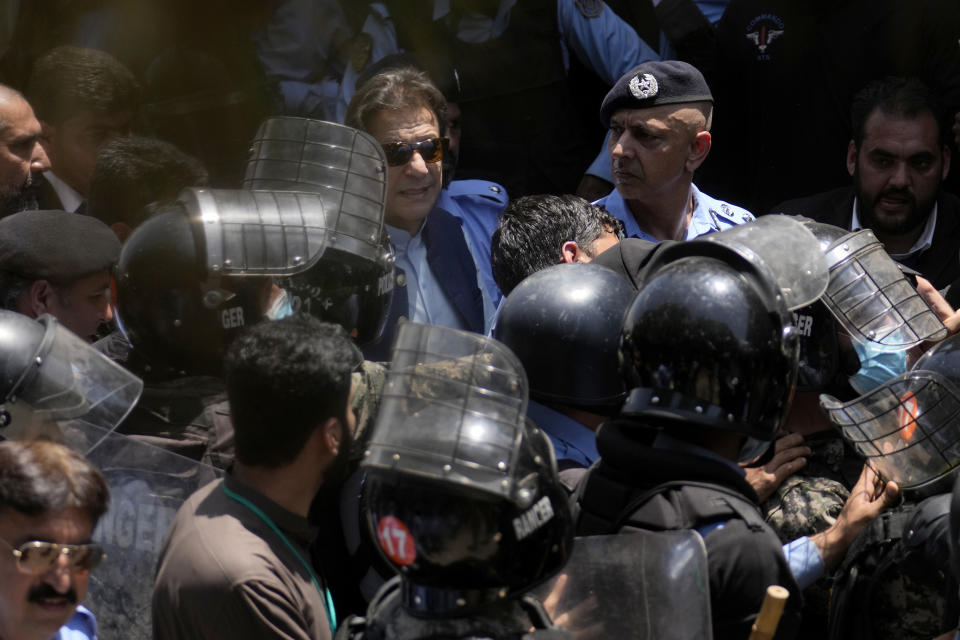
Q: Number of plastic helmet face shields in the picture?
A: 7